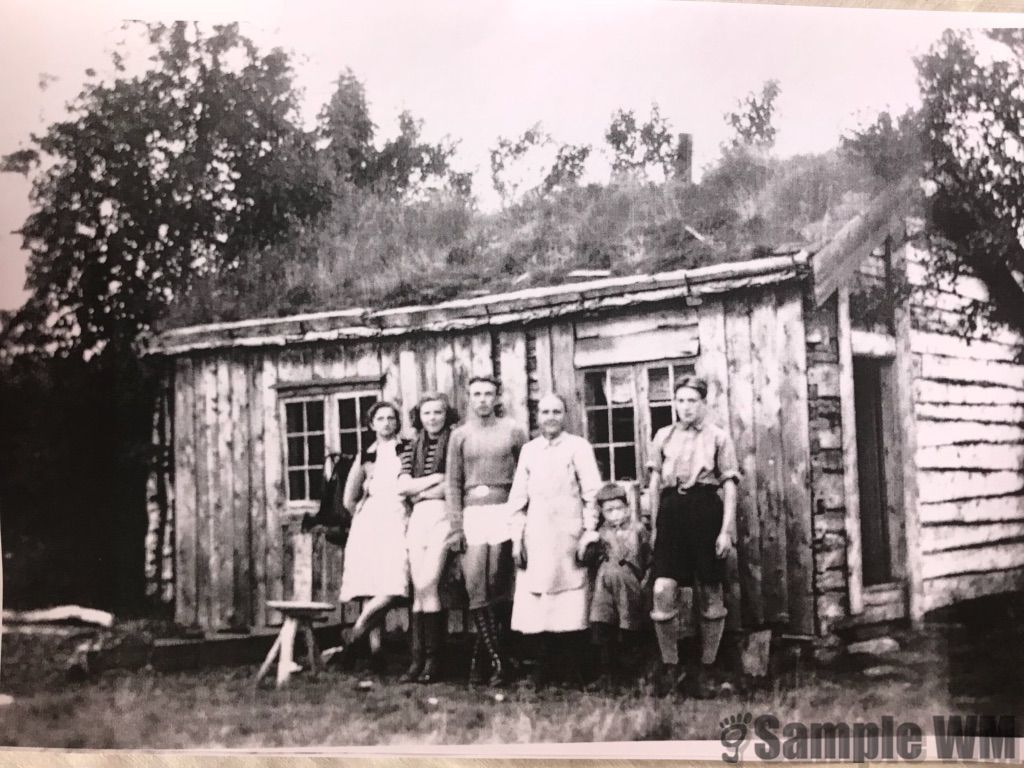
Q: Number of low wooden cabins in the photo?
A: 1